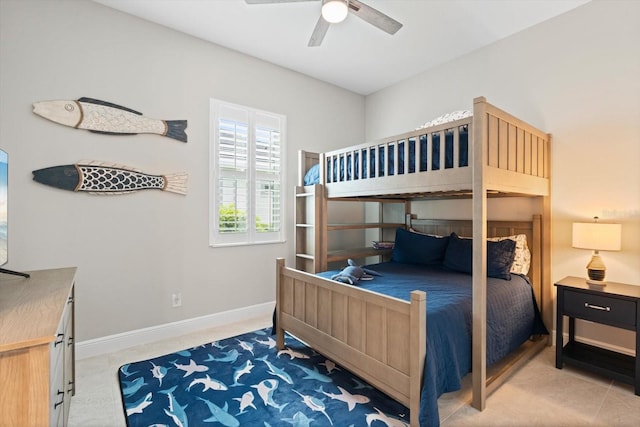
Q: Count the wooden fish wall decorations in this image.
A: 2